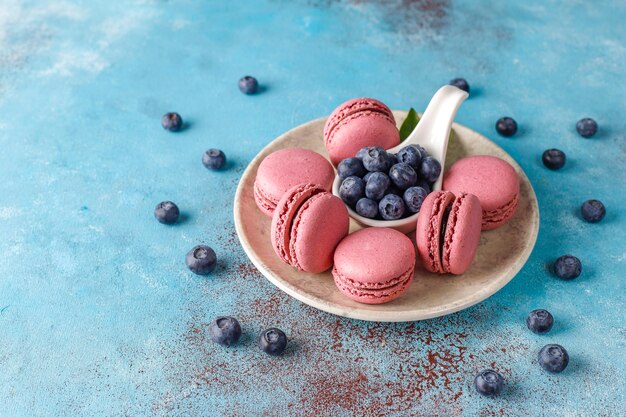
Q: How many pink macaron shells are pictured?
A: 12